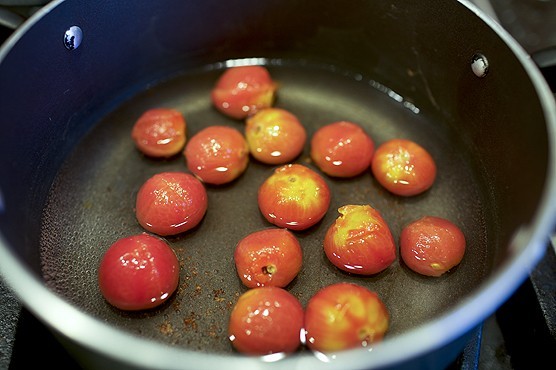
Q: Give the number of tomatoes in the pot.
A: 14